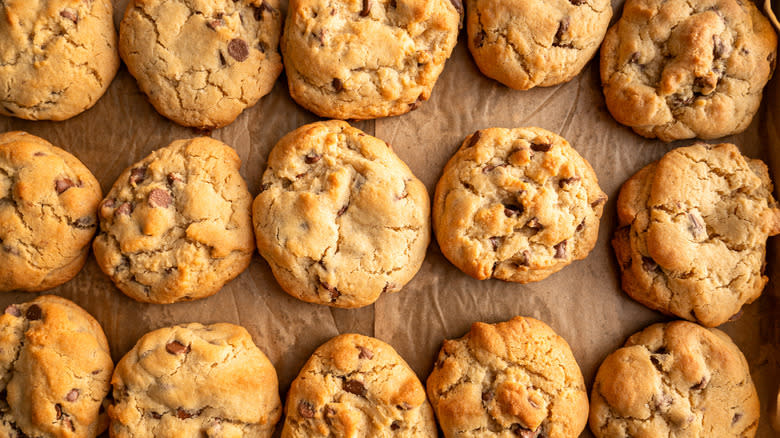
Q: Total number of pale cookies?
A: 15